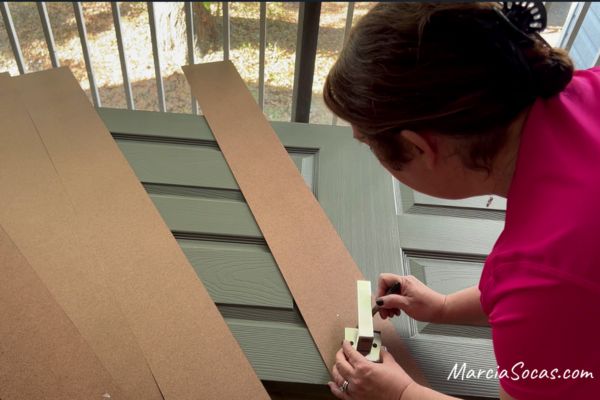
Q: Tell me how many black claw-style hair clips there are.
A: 1